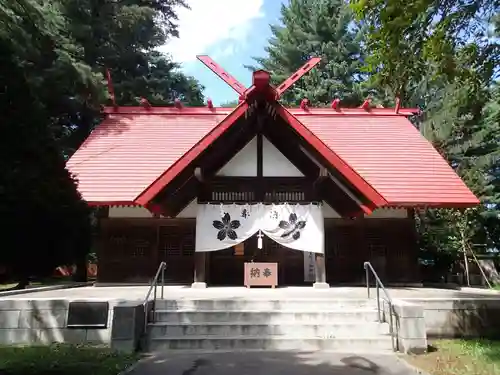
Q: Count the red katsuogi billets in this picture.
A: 6